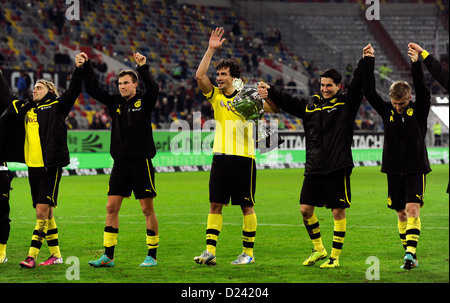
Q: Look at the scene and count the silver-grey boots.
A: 2